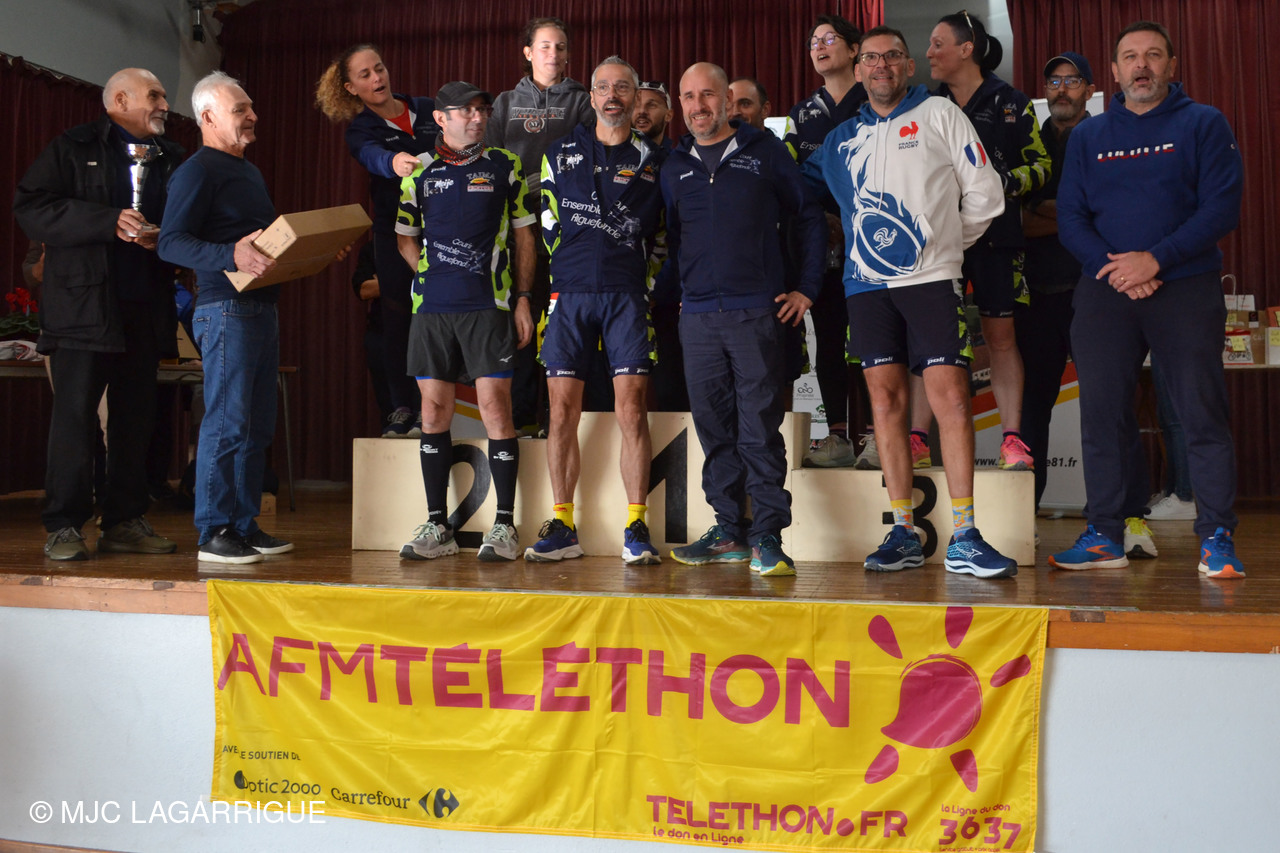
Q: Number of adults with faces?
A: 14